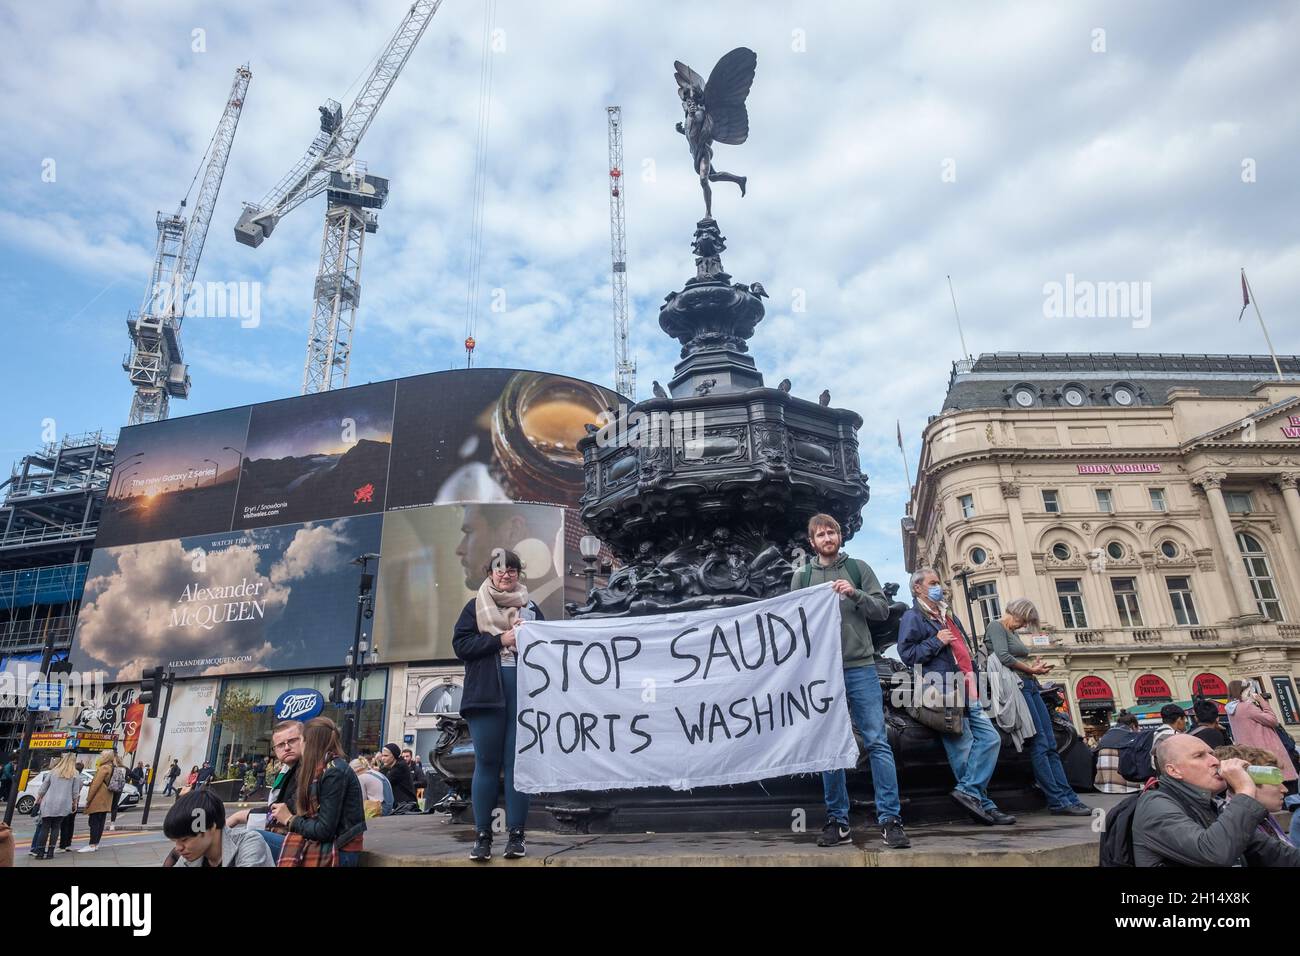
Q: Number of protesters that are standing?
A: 2